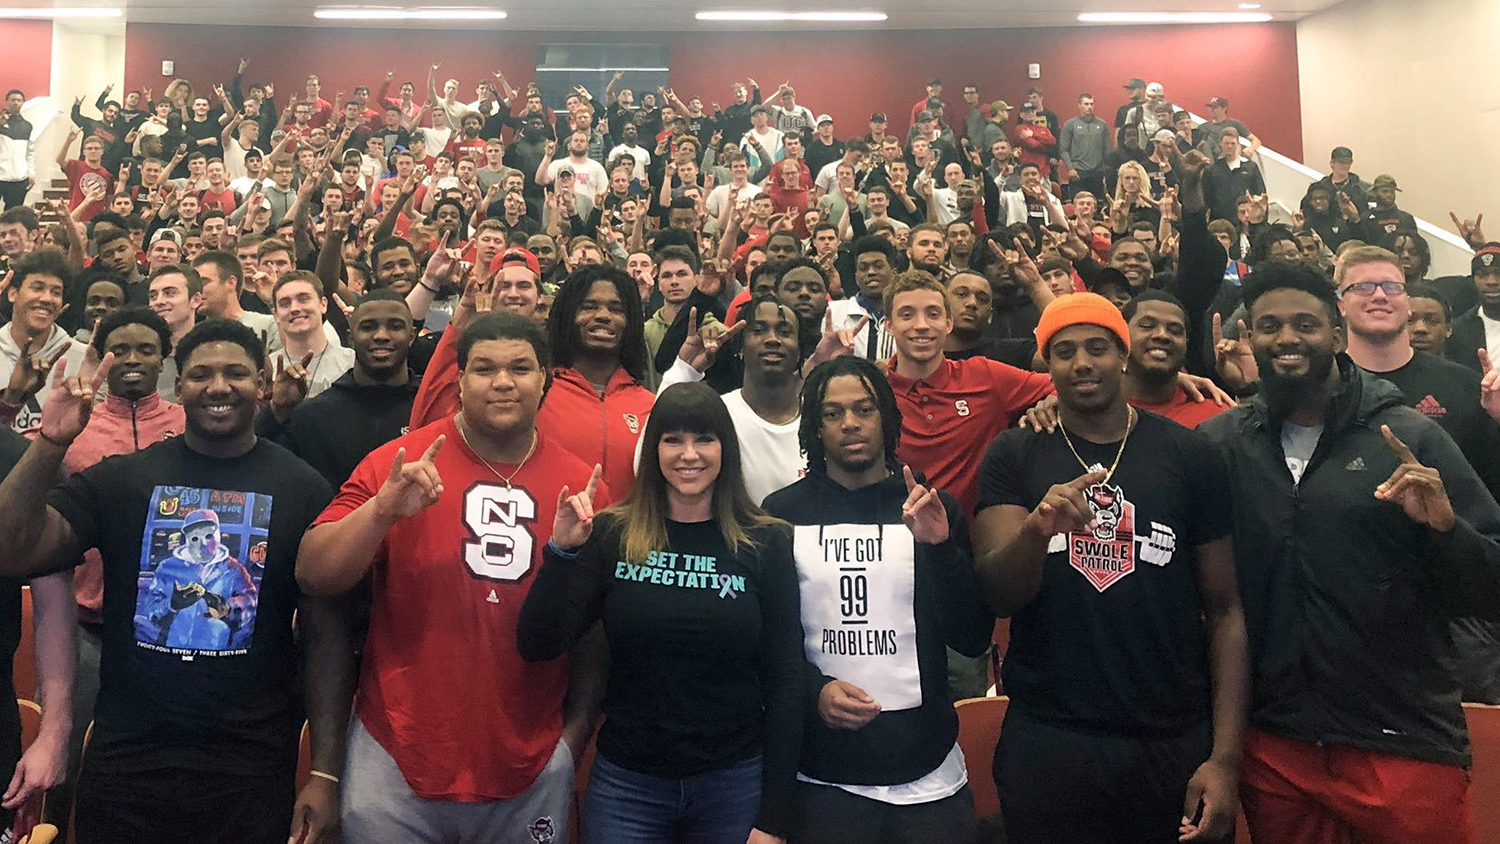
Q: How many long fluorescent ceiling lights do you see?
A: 4